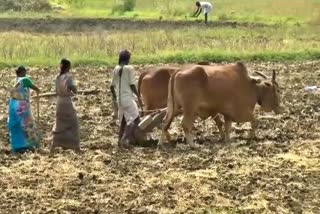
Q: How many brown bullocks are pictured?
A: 2